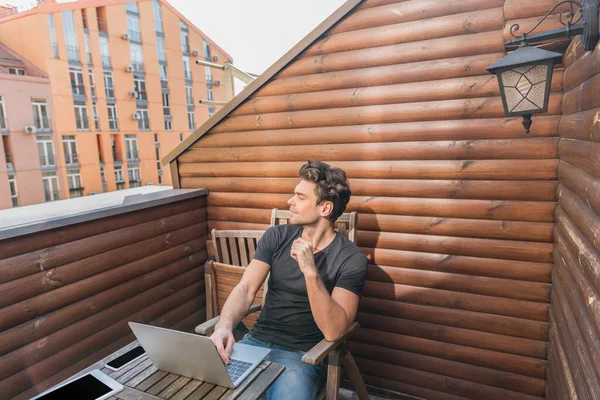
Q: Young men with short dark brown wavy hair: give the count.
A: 1